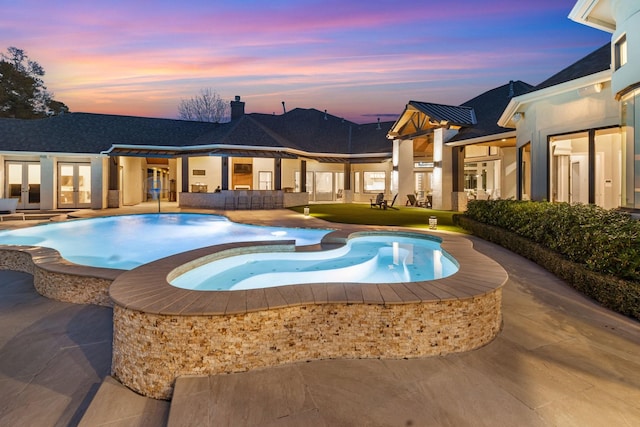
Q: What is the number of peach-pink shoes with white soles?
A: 0